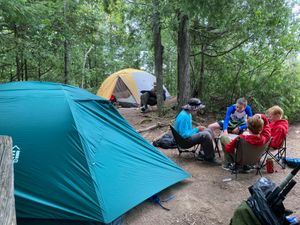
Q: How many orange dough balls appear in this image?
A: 0